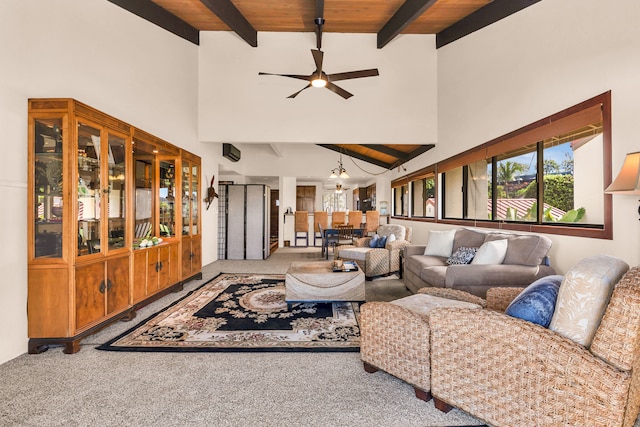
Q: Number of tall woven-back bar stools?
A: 5